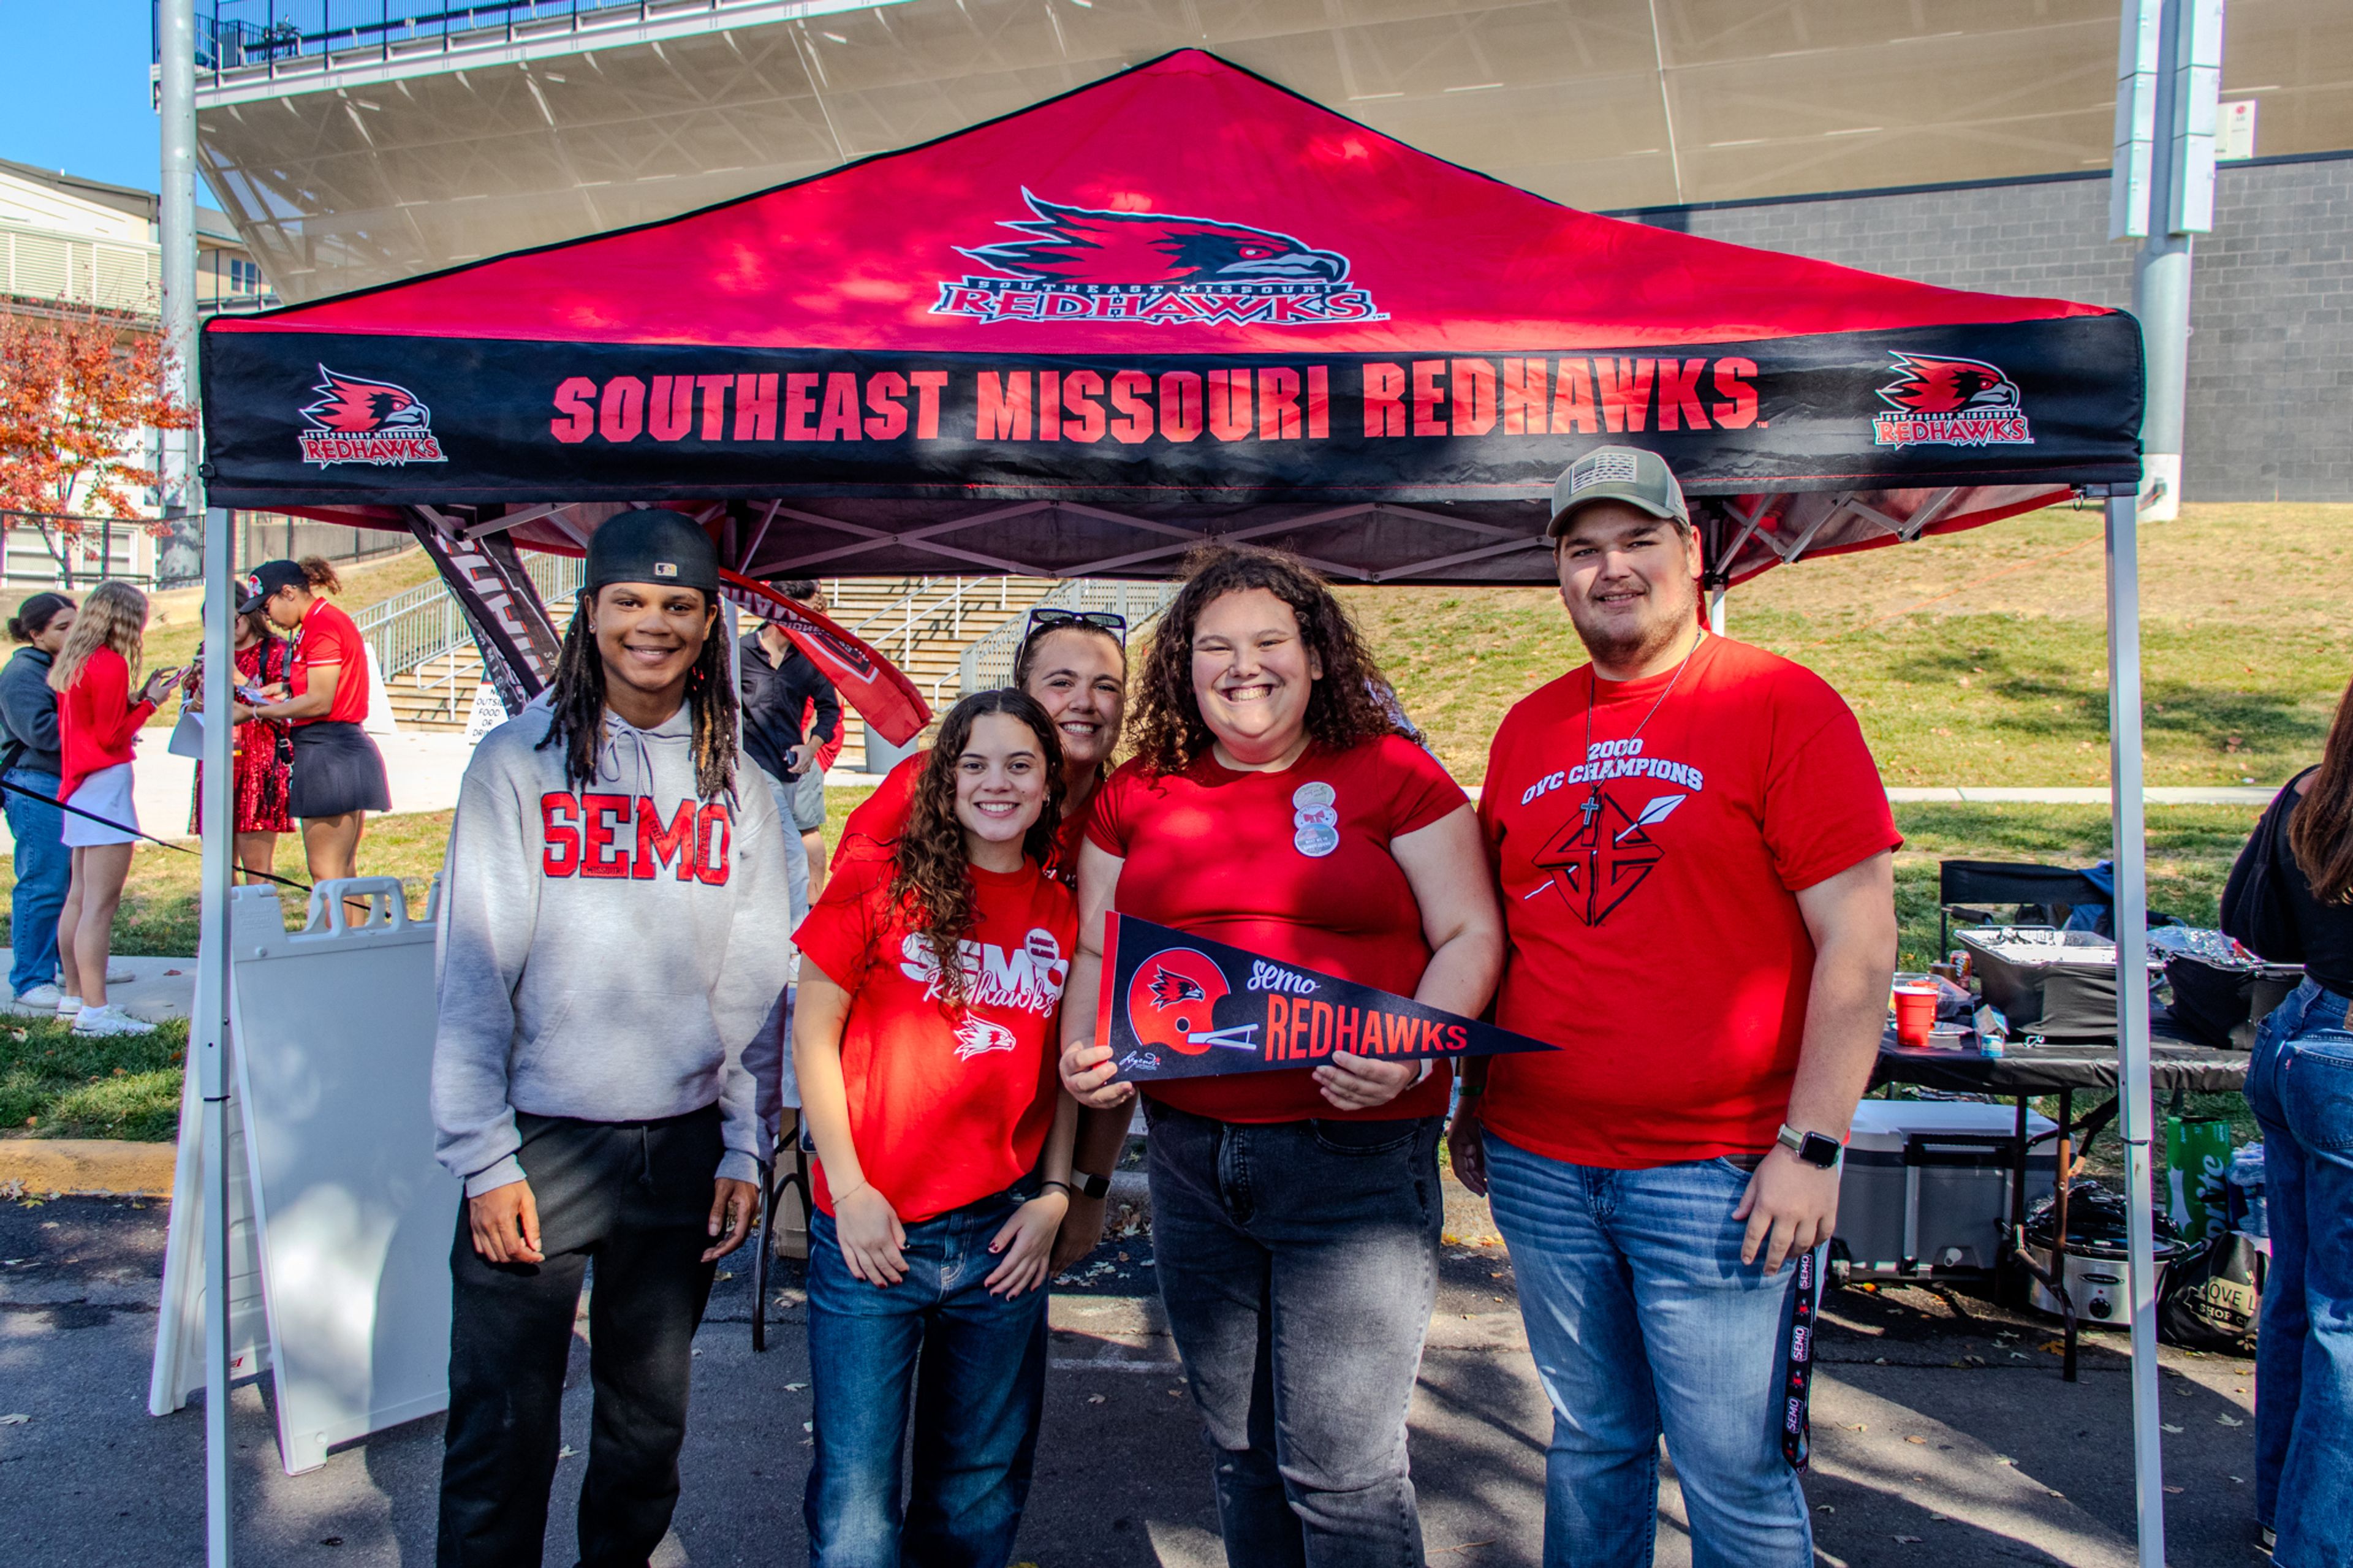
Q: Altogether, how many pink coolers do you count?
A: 0